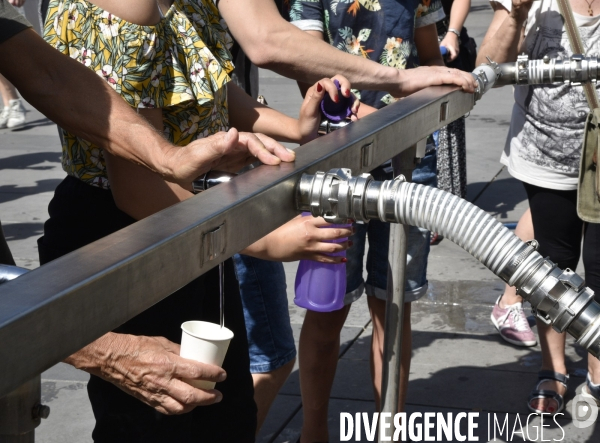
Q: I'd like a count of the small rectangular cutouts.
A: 3